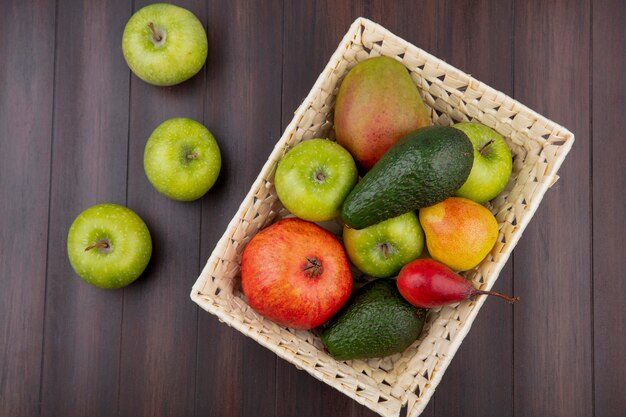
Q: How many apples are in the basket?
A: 3